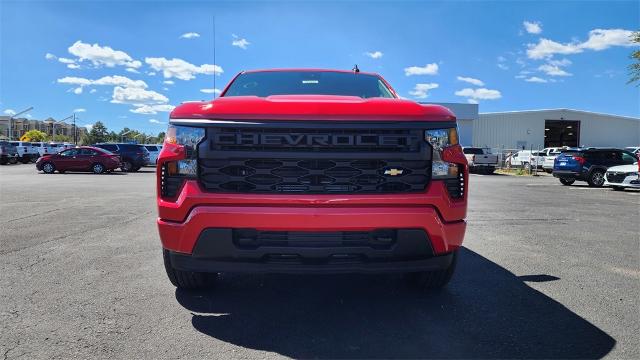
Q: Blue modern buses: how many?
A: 0